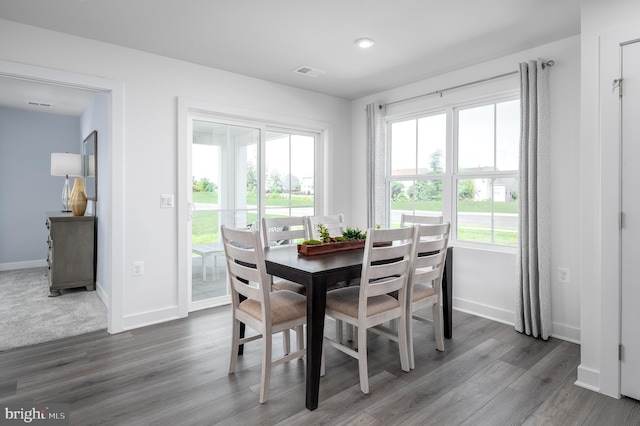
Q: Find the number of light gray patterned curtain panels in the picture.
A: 2